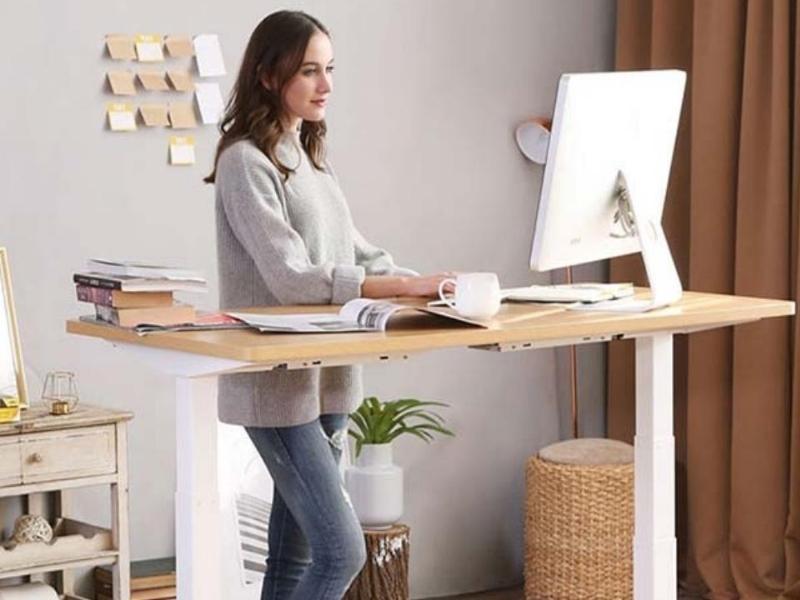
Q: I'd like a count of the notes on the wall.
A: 12